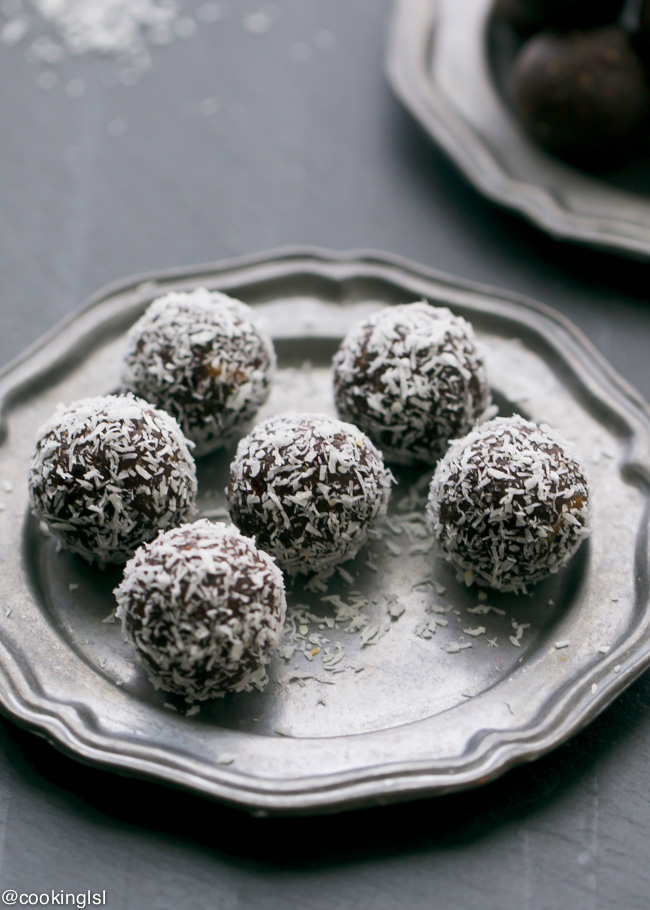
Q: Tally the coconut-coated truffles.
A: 6